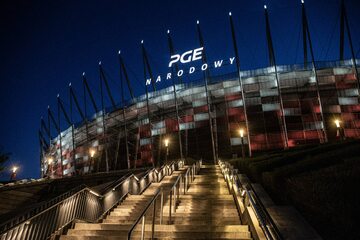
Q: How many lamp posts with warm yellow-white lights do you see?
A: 6